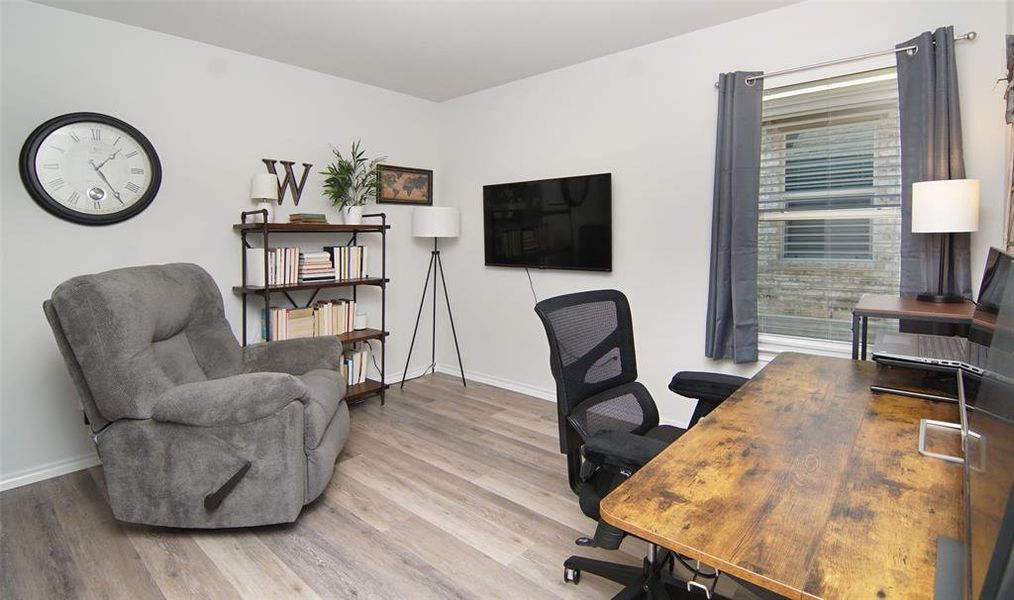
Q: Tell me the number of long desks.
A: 1